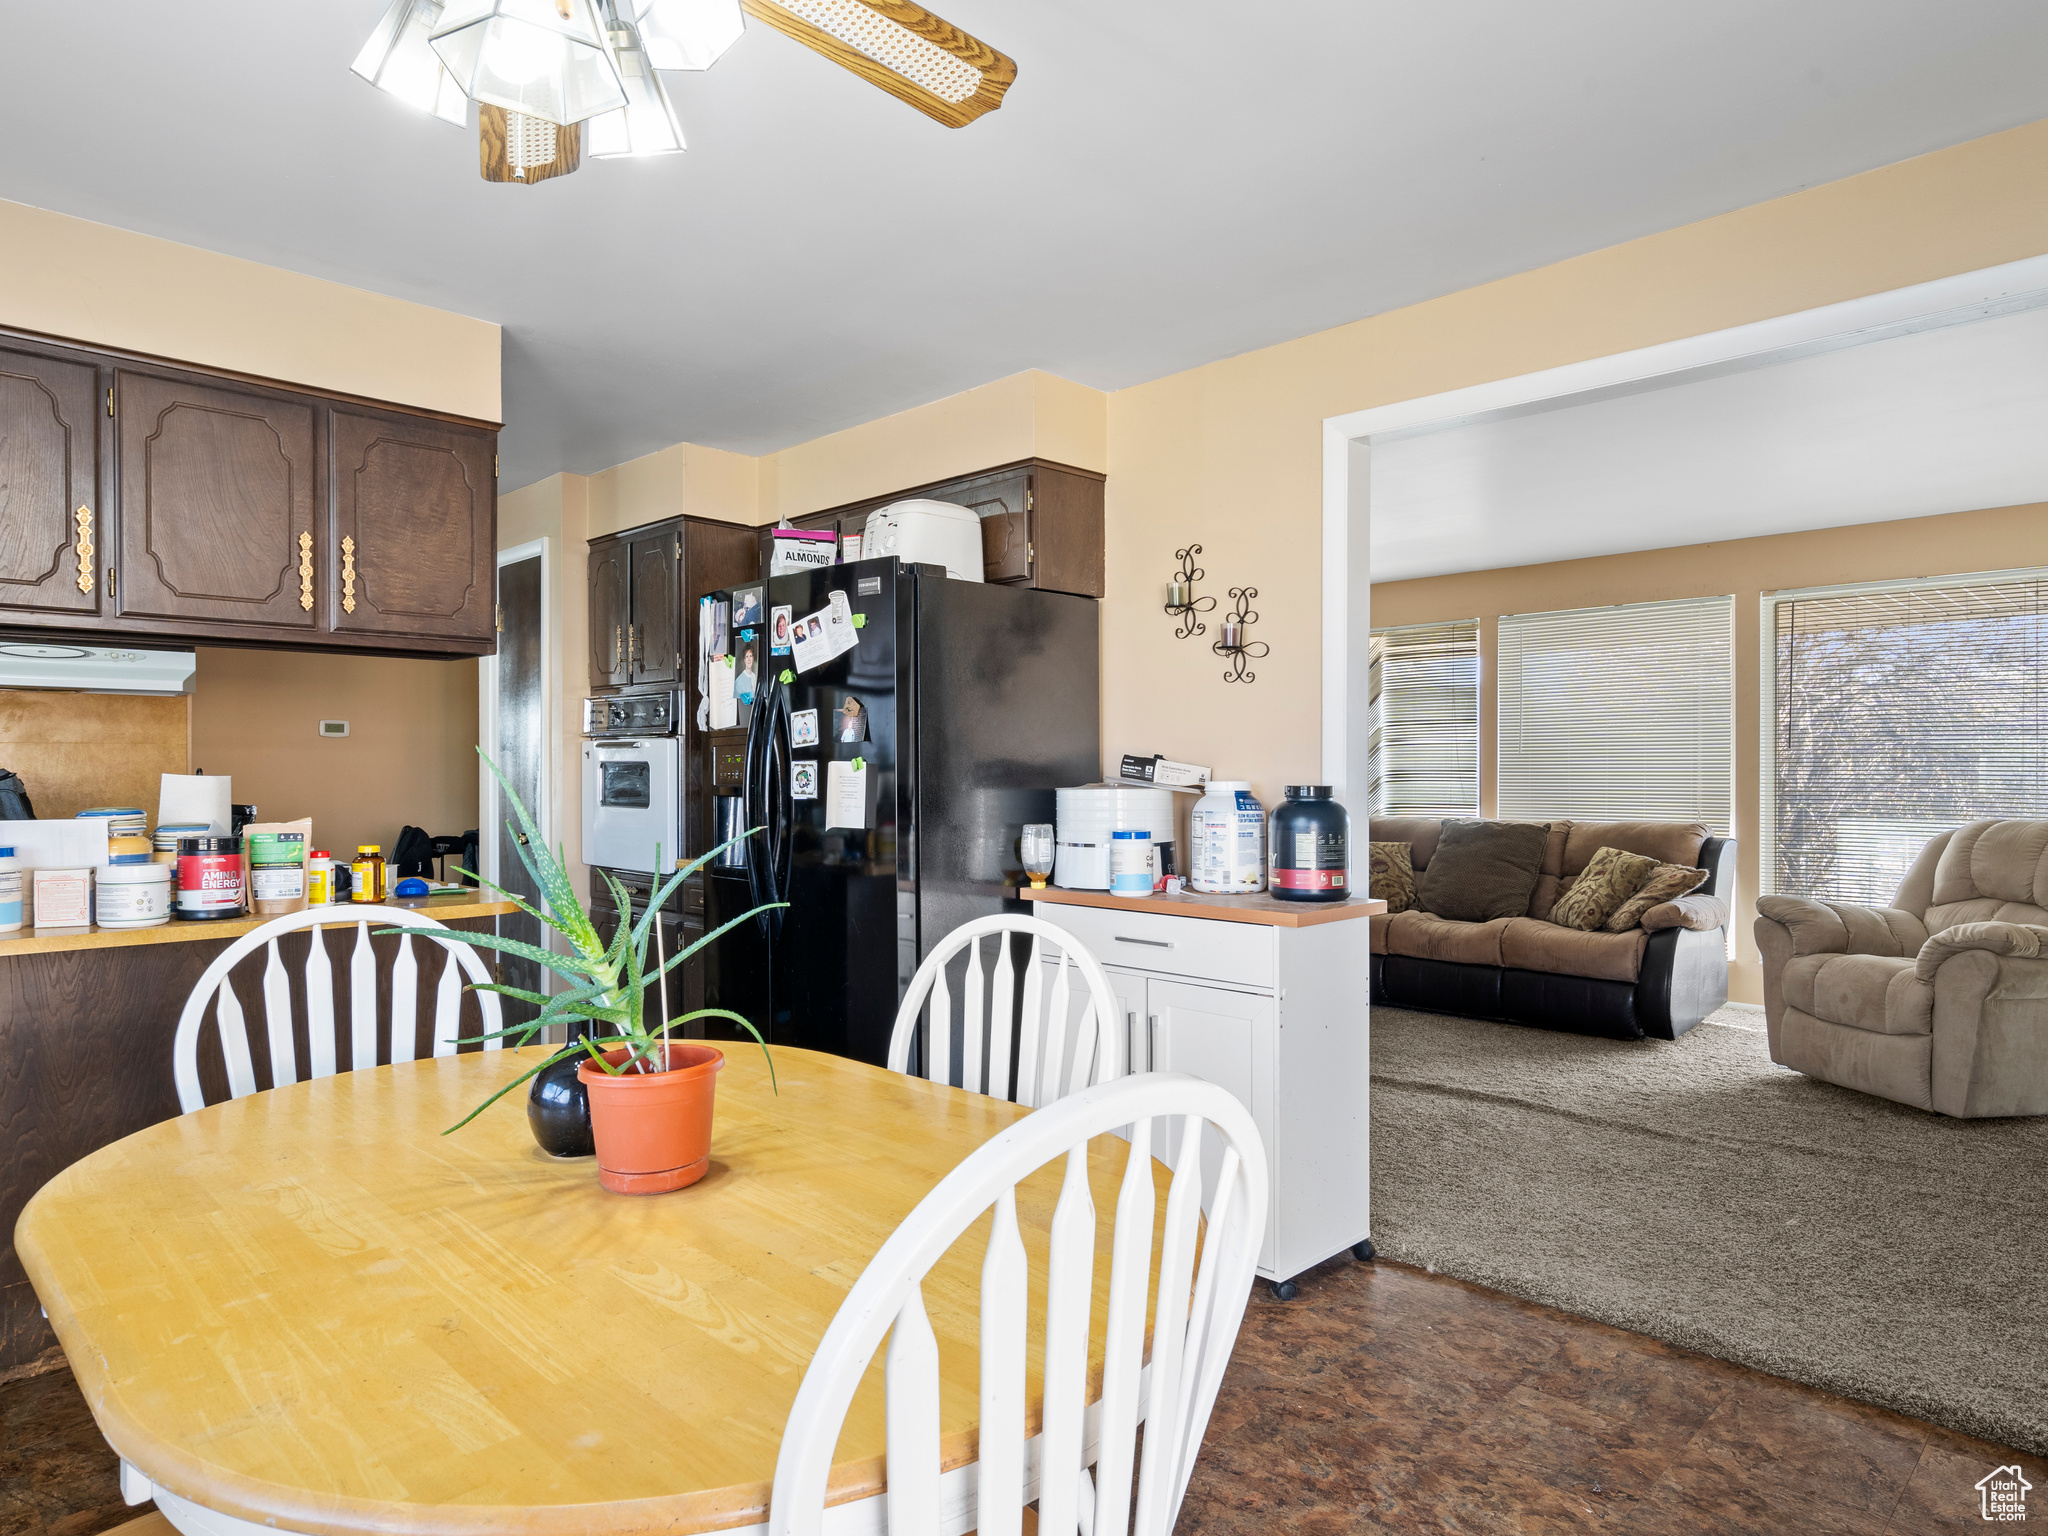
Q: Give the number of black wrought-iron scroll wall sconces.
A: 2